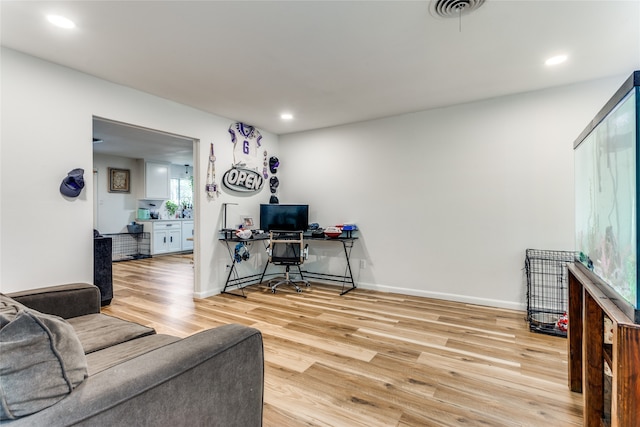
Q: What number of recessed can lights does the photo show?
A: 3